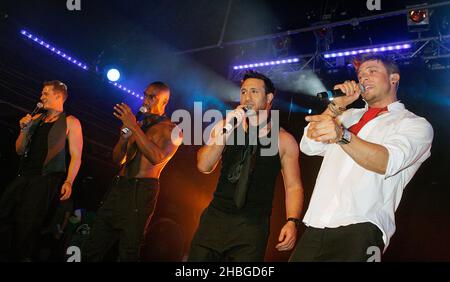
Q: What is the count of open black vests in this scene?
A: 1